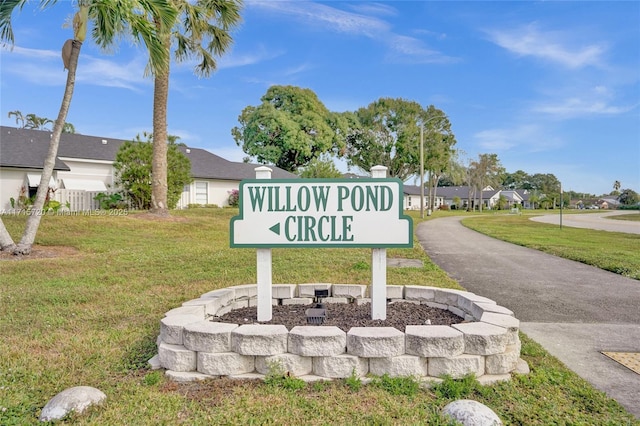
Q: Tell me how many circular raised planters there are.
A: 1